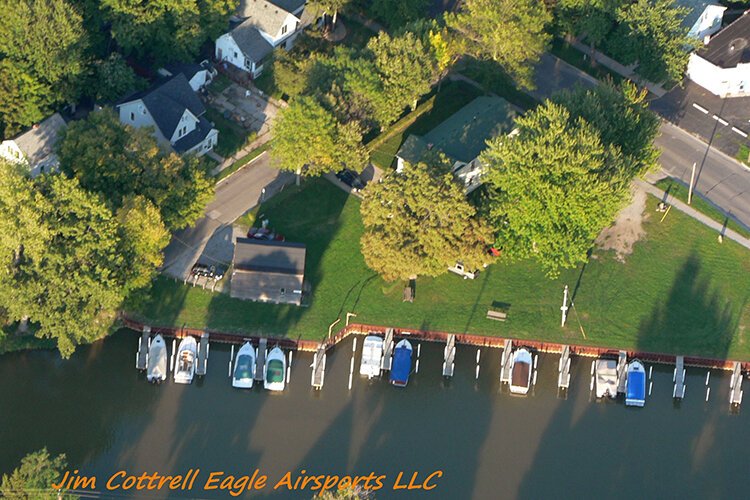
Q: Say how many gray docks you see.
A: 11